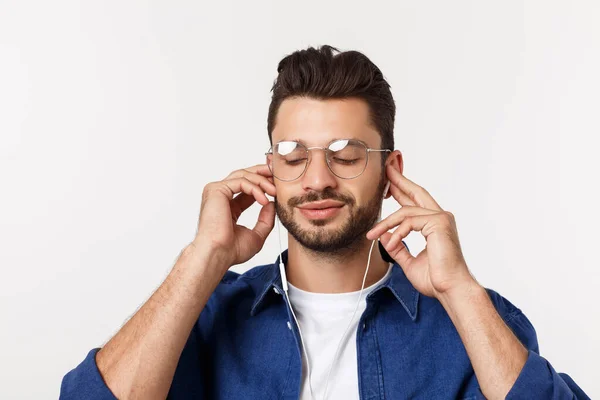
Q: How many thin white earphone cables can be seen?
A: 2